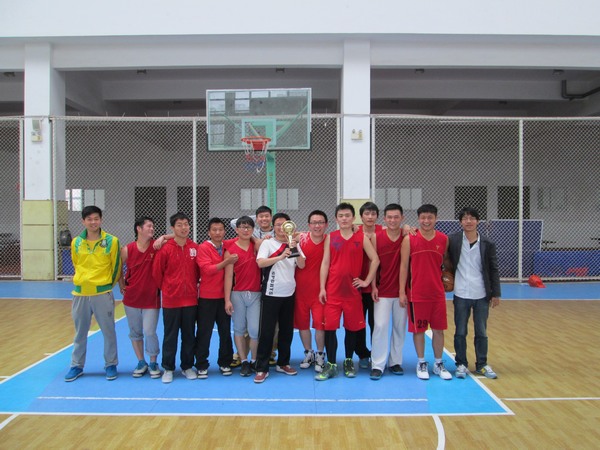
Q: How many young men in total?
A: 13